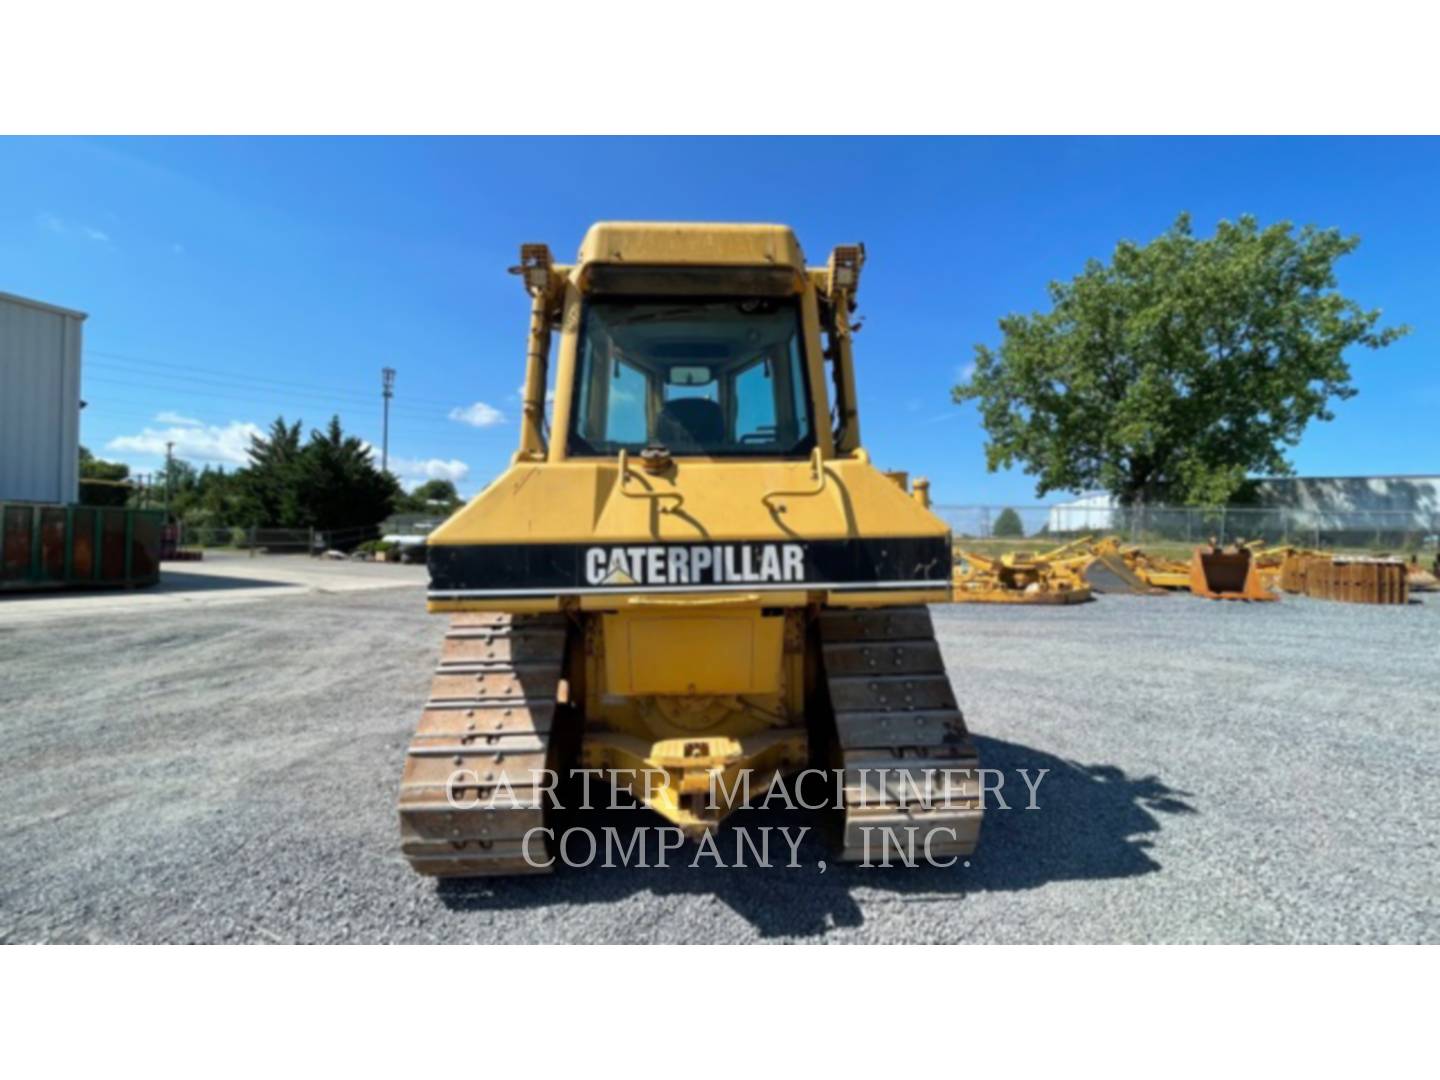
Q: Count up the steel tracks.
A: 2